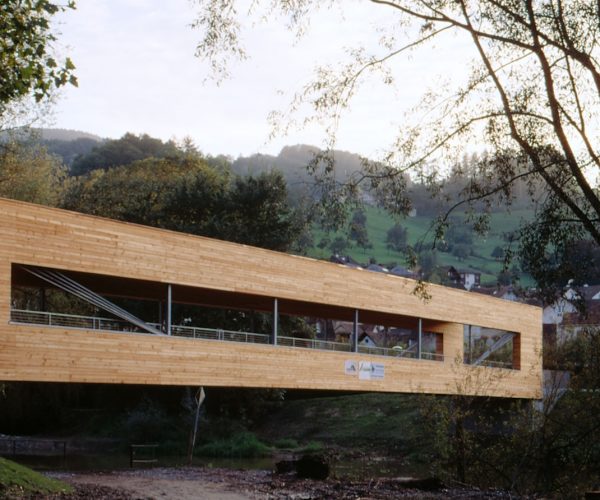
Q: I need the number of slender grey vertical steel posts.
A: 4